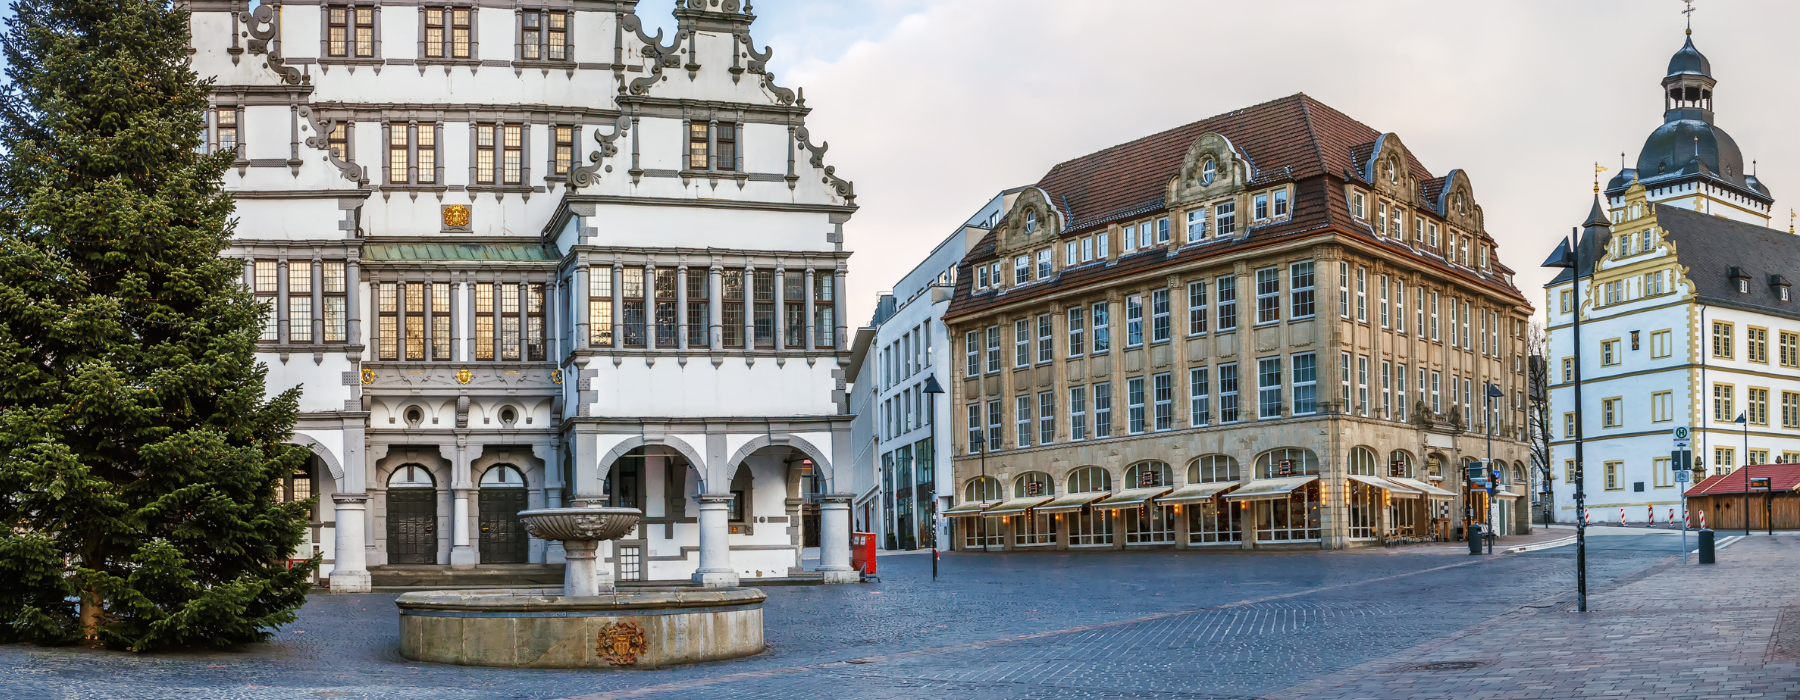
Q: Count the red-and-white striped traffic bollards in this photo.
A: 6